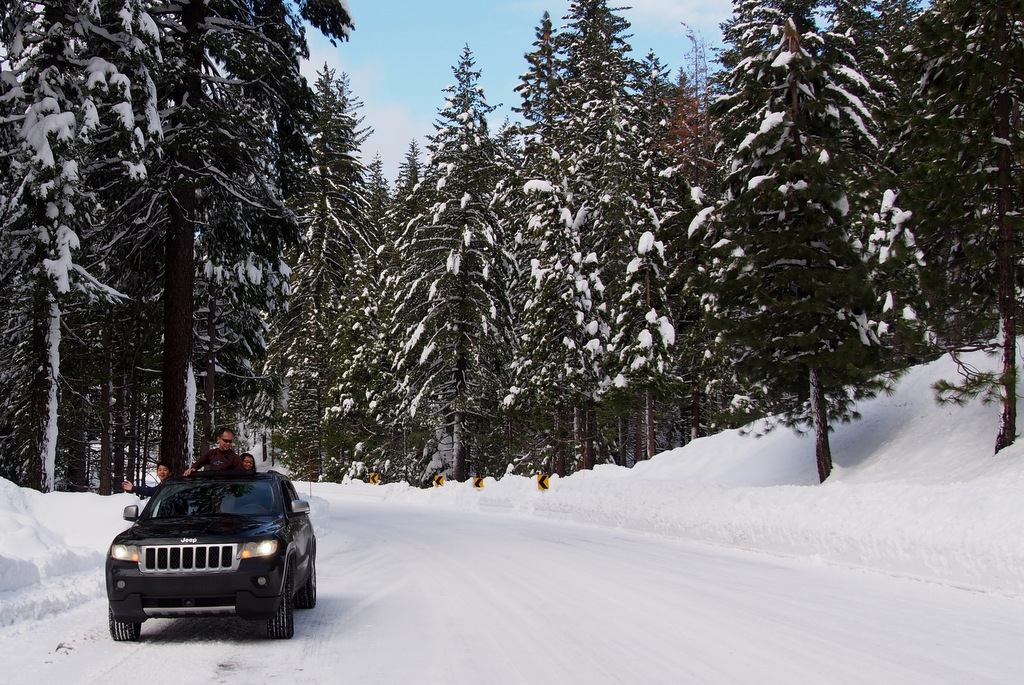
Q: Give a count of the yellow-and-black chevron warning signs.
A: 4